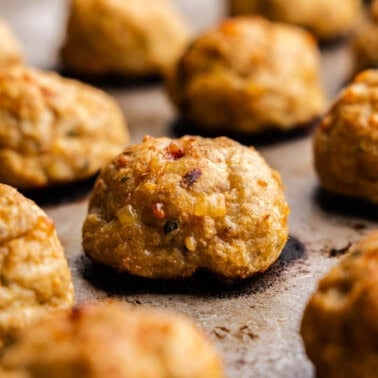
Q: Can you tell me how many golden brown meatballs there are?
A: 11